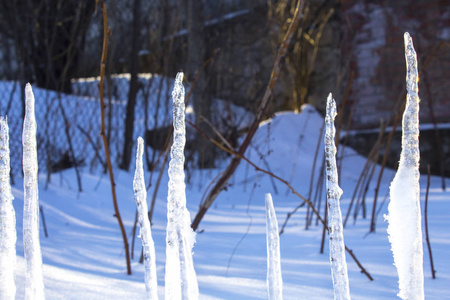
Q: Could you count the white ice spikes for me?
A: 7